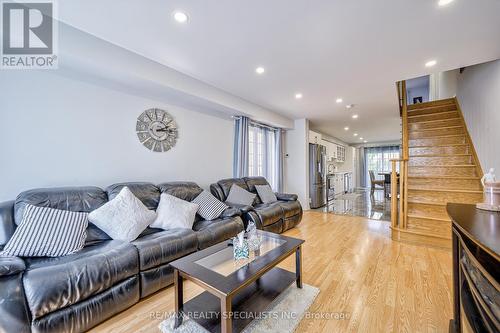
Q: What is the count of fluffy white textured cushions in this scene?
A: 2